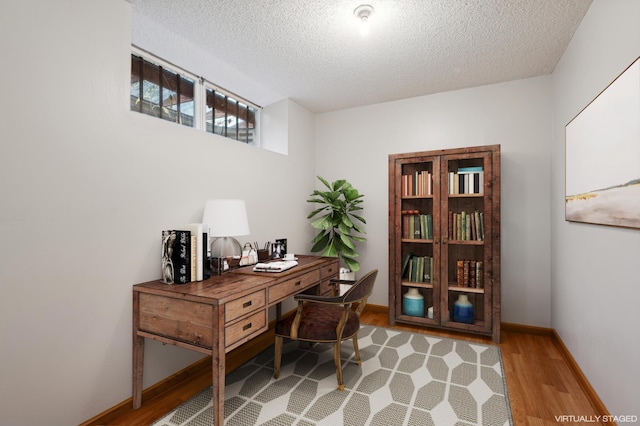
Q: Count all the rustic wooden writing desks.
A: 1